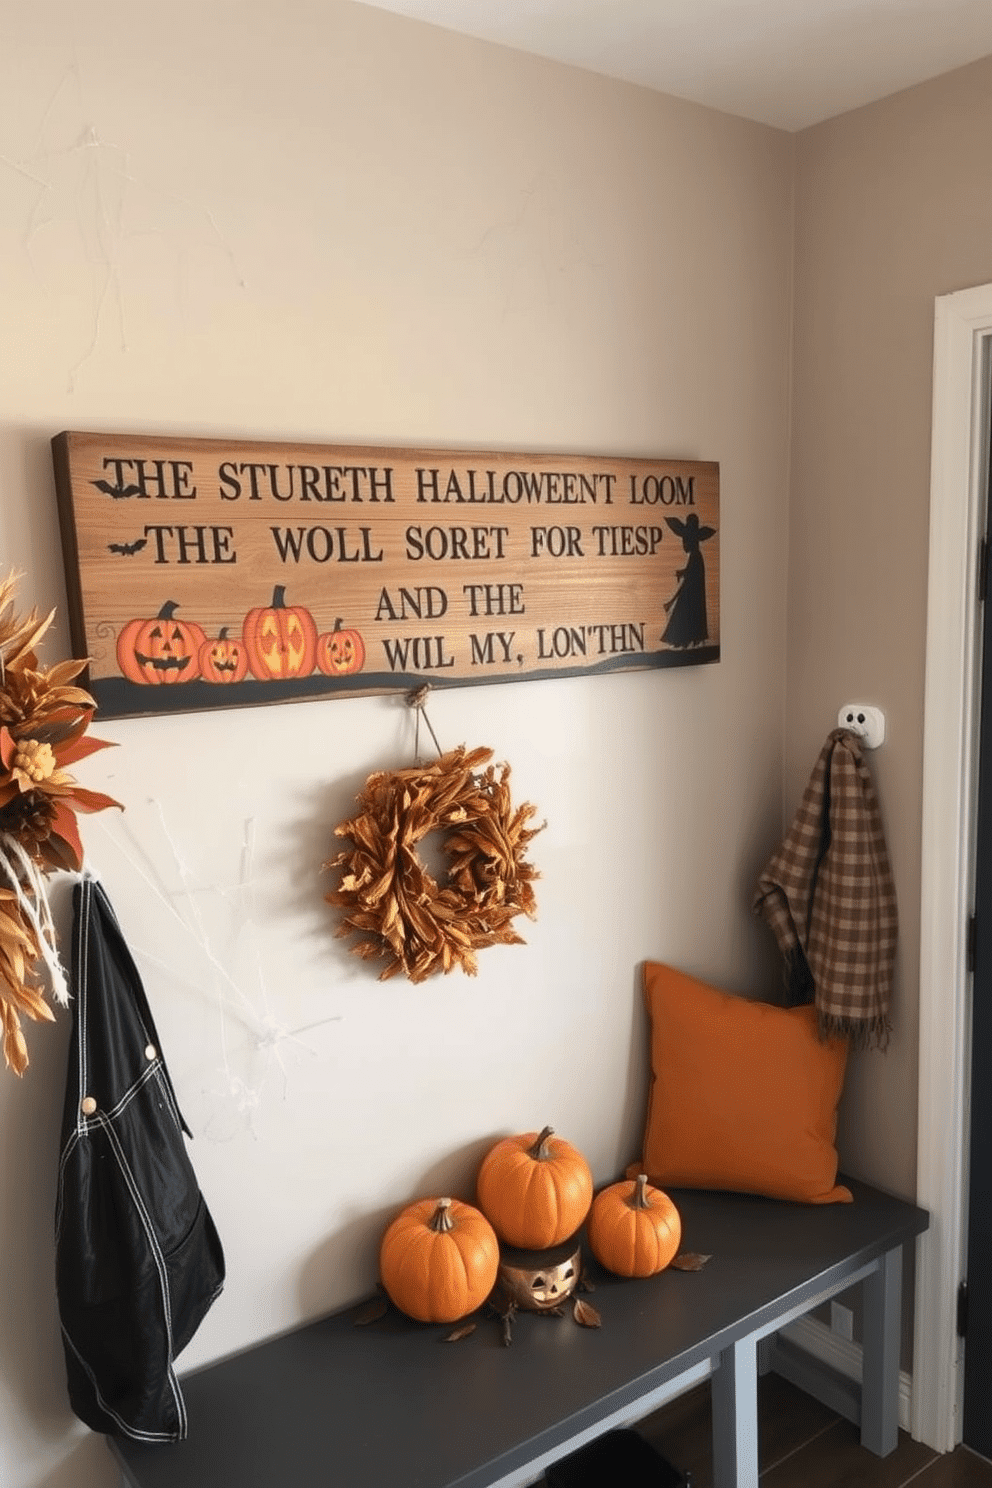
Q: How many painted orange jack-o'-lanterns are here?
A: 4